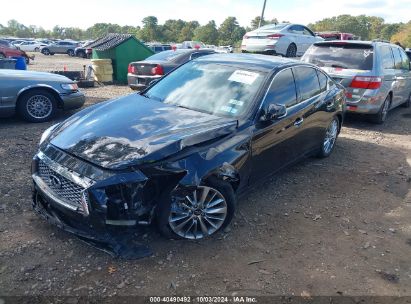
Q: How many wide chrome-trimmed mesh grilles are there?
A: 1